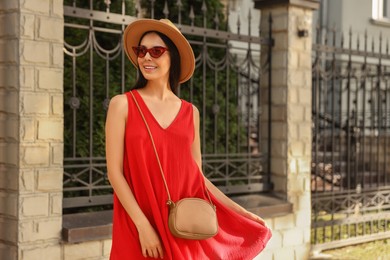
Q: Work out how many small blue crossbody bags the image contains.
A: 0